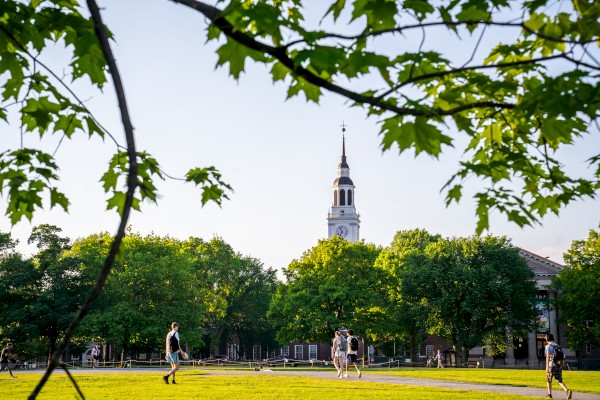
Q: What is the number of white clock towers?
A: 1